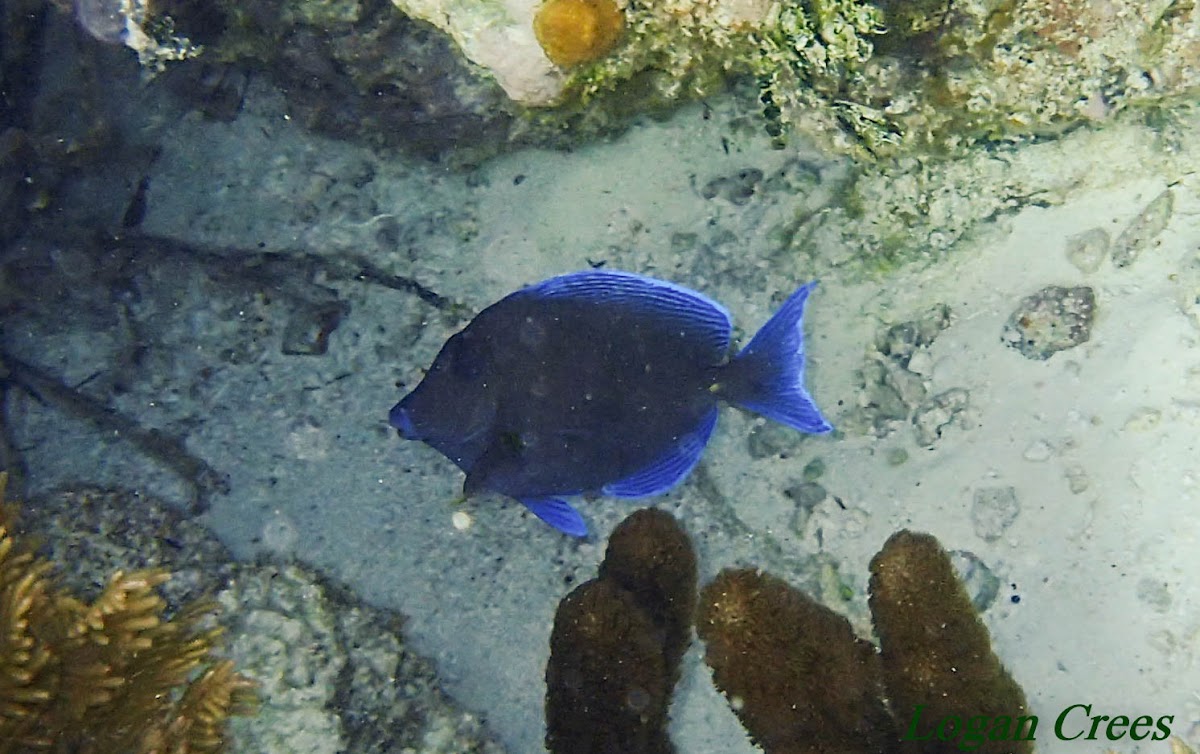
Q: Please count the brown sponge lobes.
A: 4